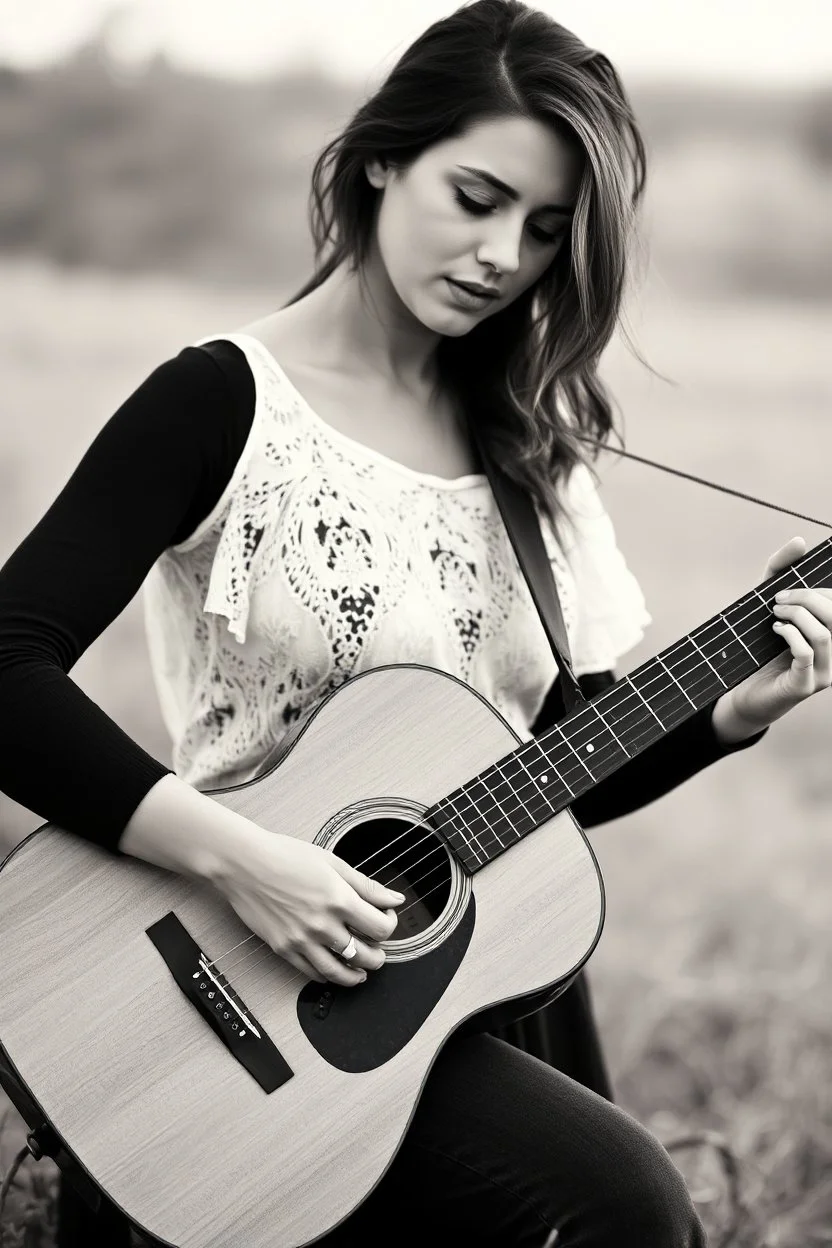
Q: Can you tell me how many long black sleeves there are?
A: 2